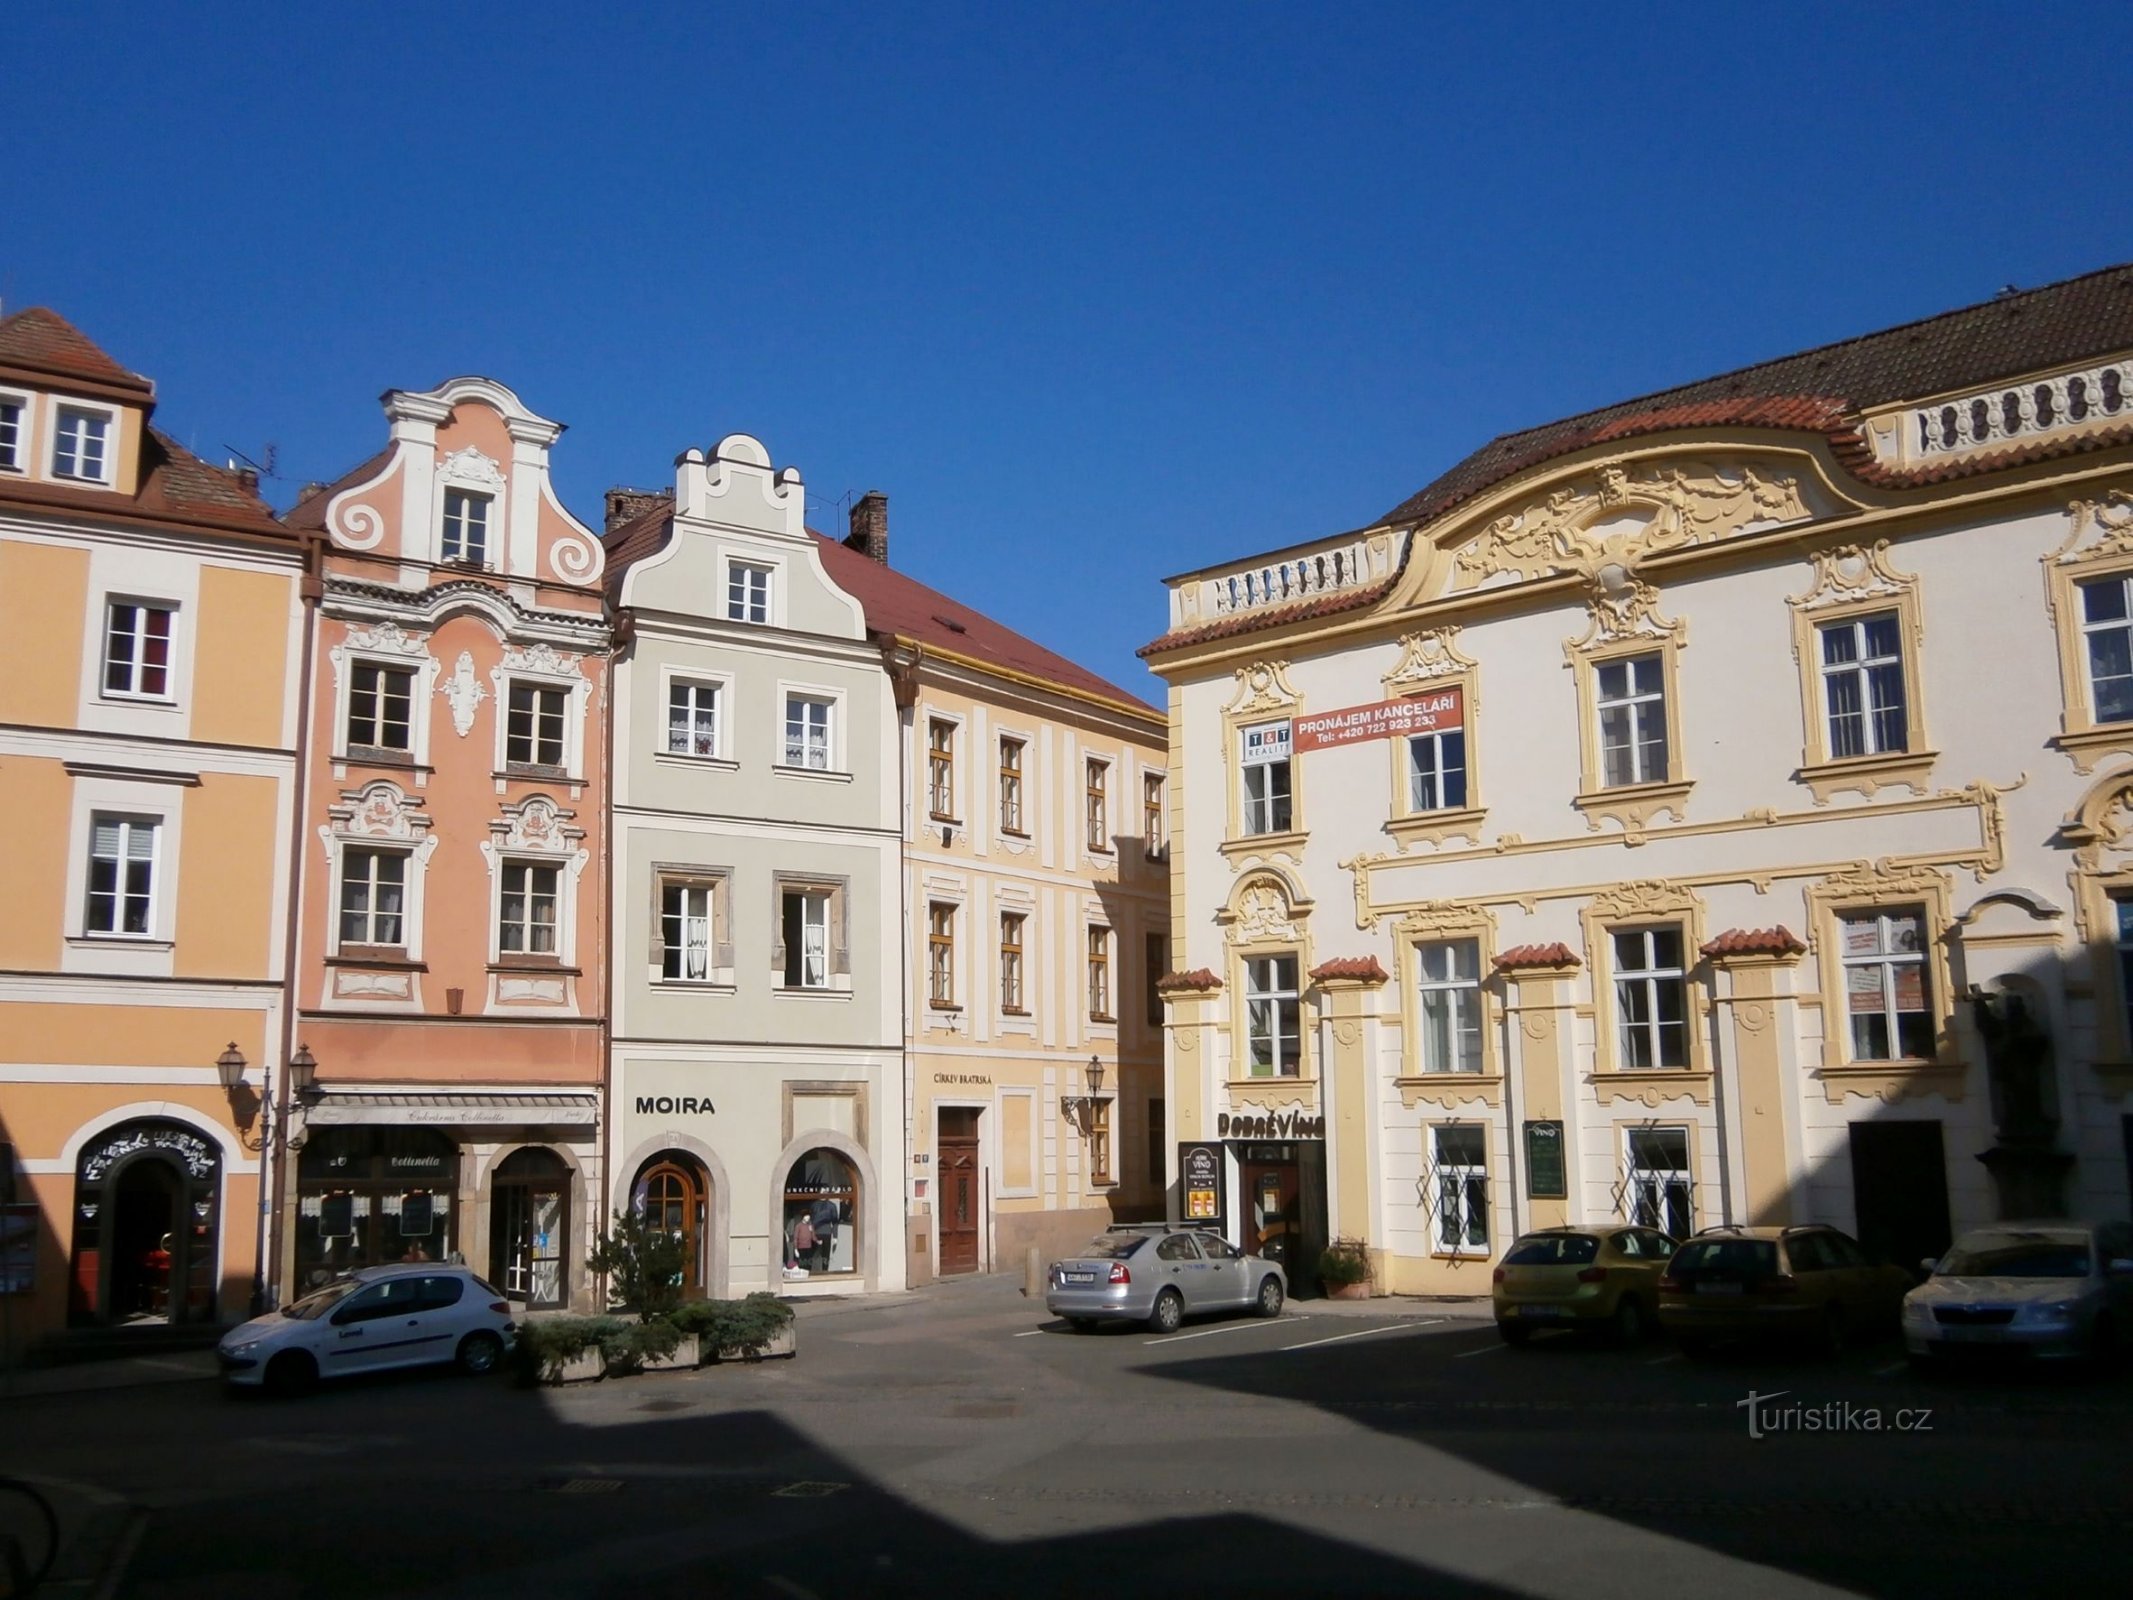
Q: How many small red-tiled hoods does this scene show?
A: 4